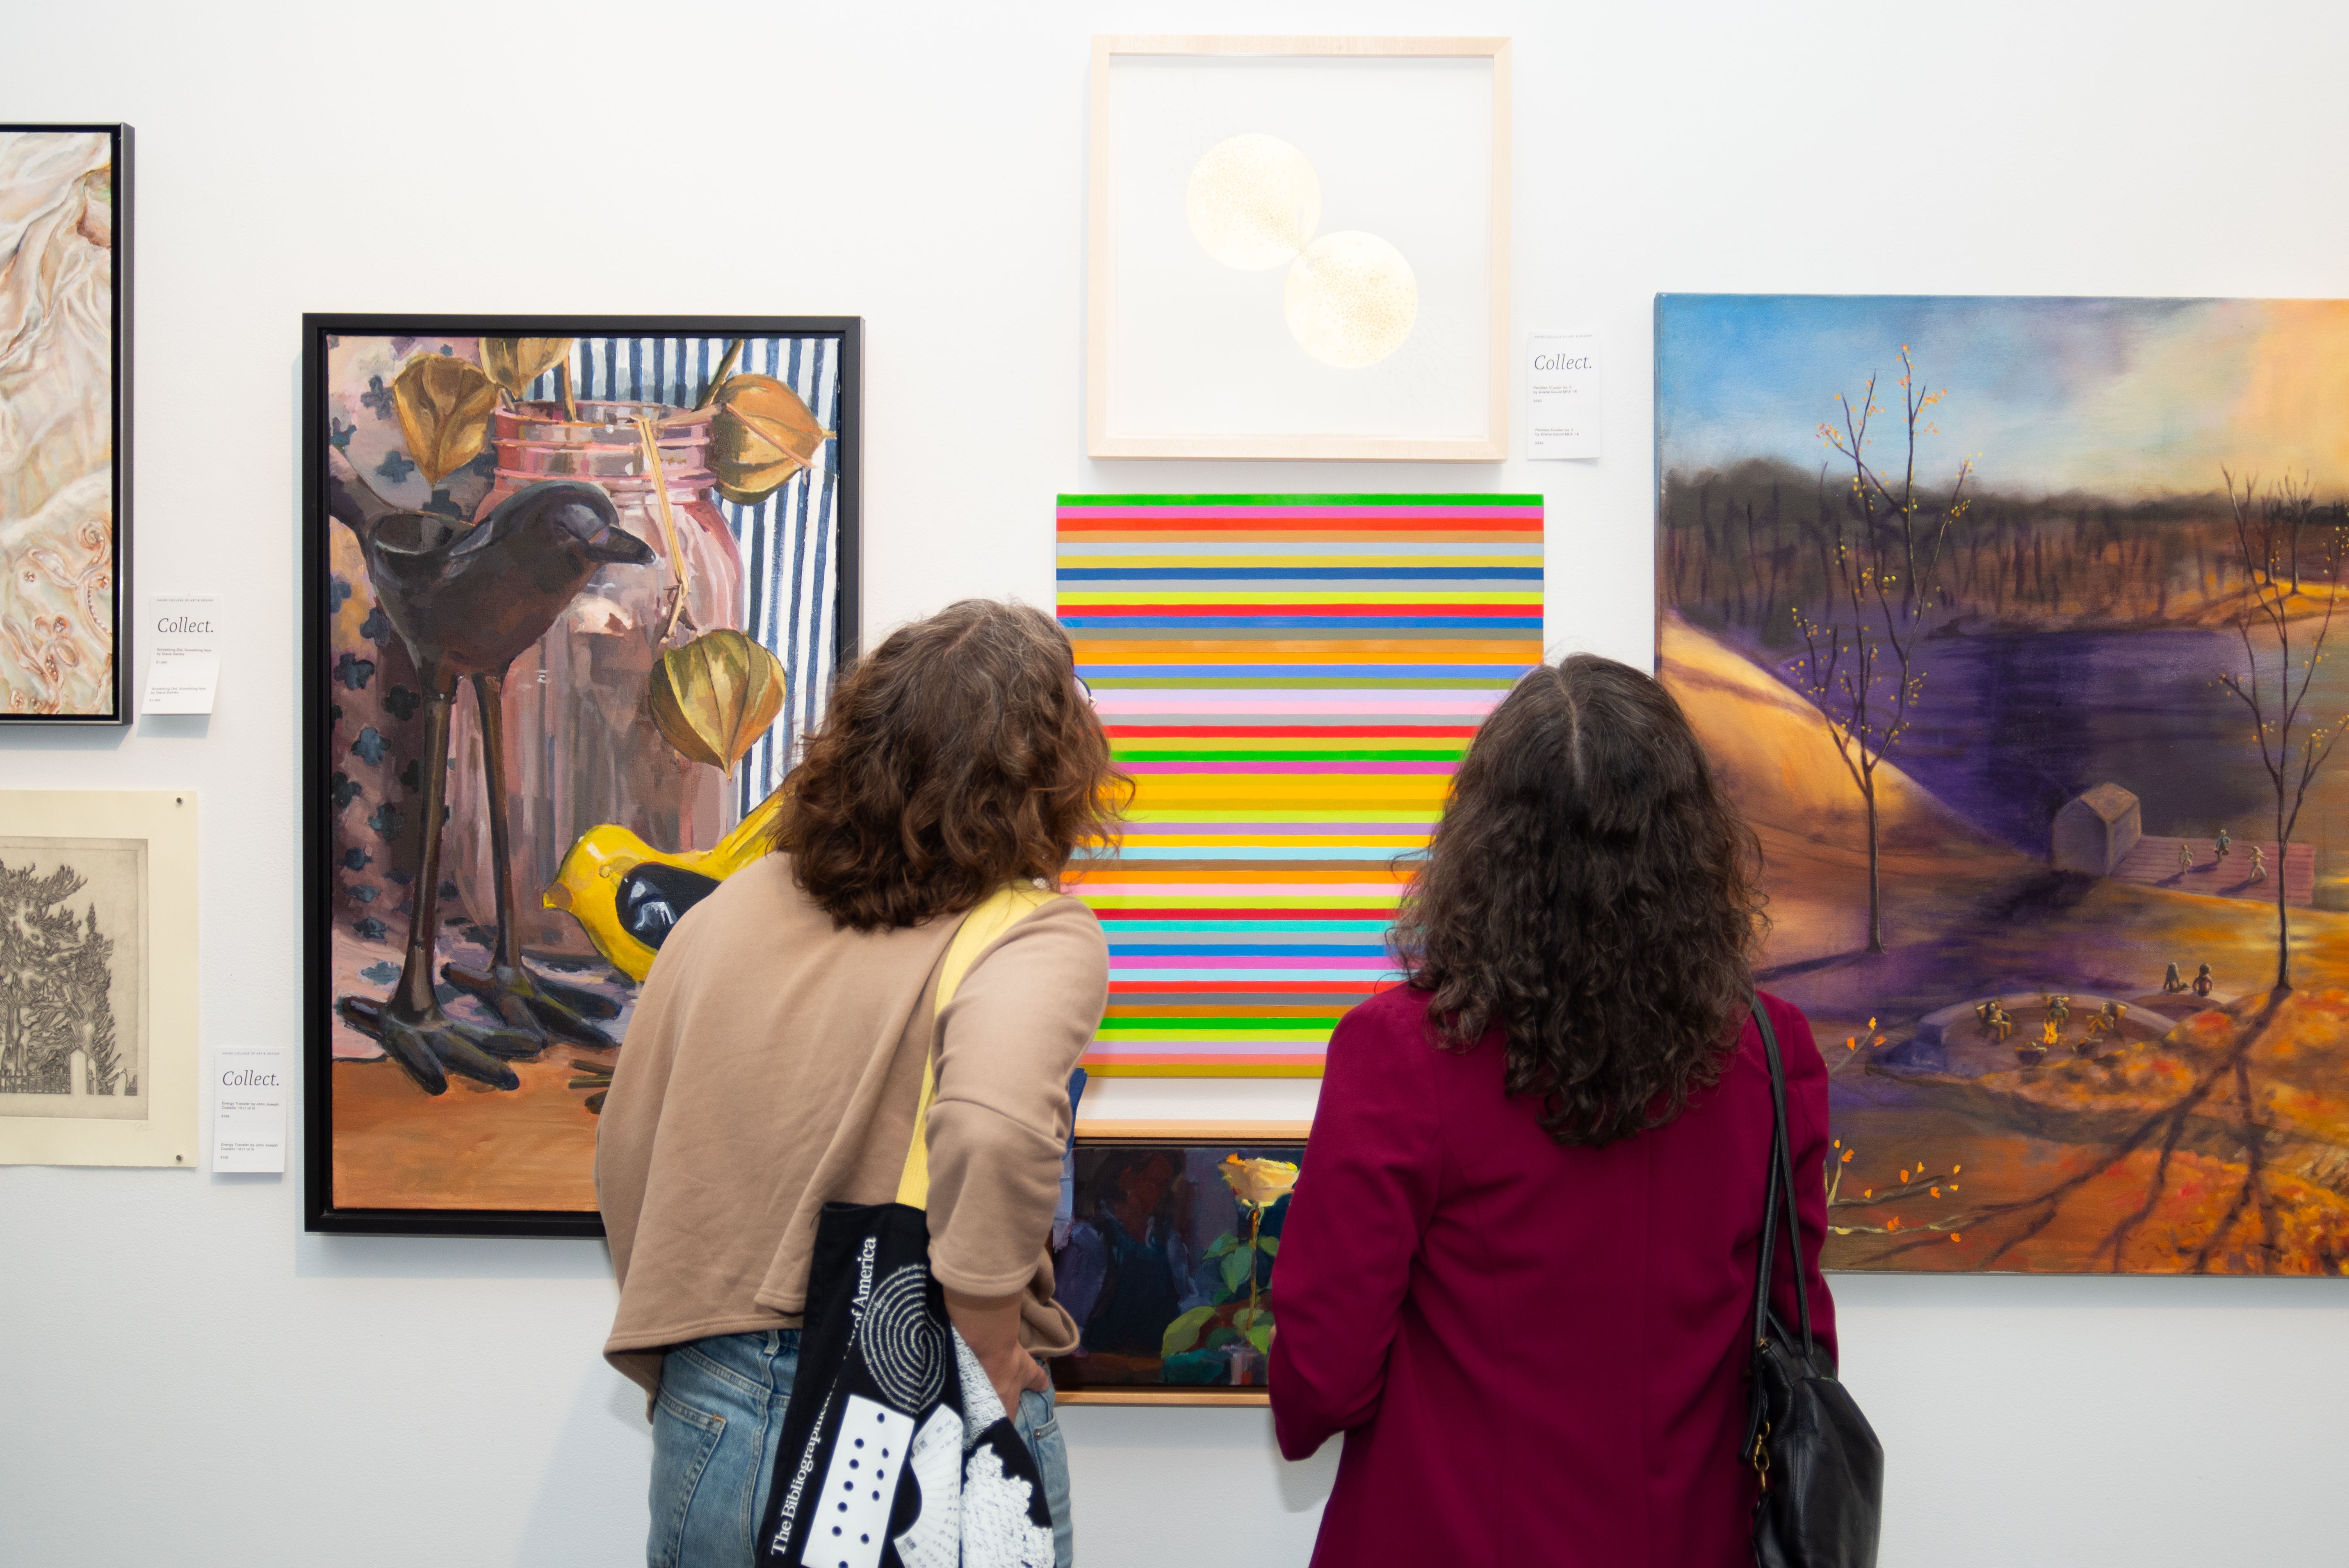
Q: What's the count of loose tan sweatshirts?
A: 1